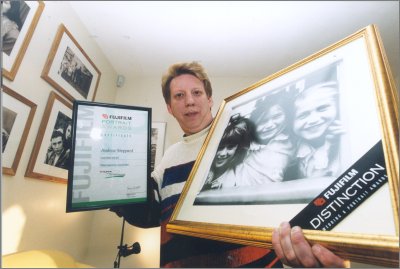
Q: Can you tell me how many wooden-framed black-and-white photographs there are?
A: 4